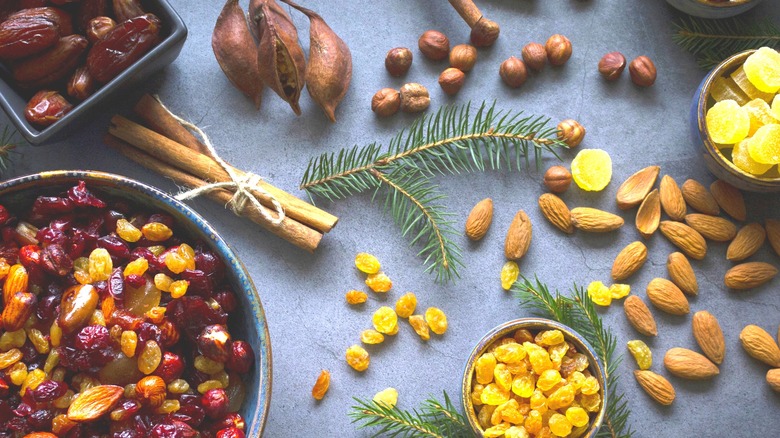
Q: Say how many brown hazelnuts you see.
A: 14